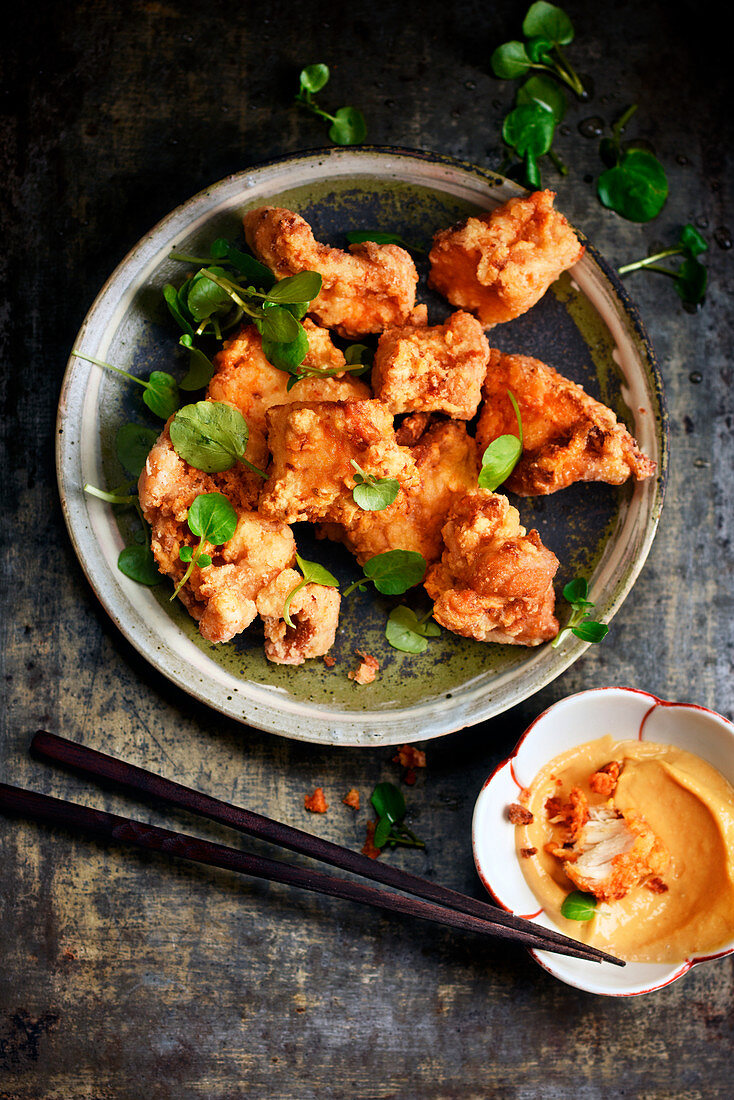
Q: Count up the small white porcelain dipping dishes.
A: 1